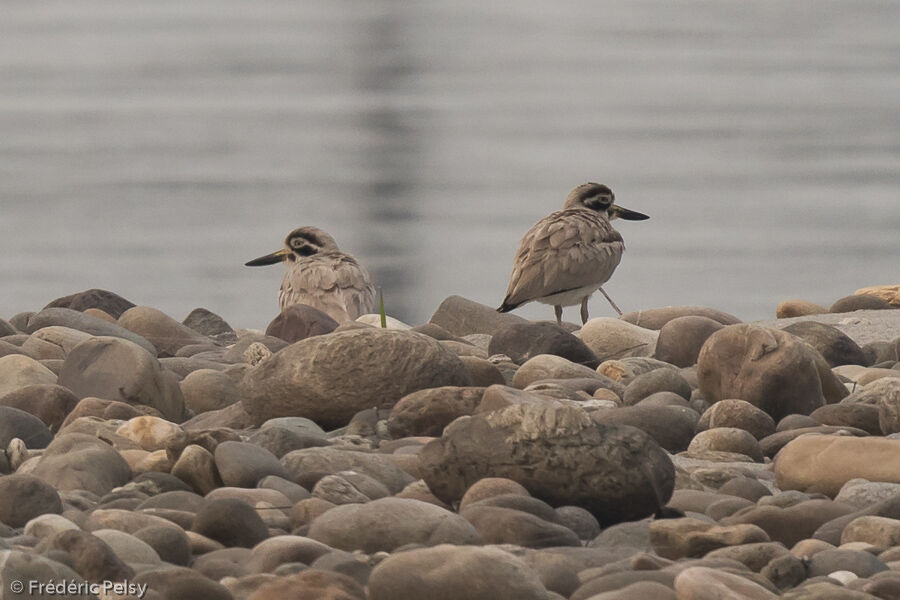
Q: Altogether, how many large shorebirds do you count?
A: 2